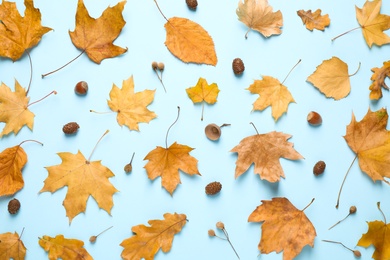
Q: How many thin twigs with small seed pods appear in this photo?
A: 6